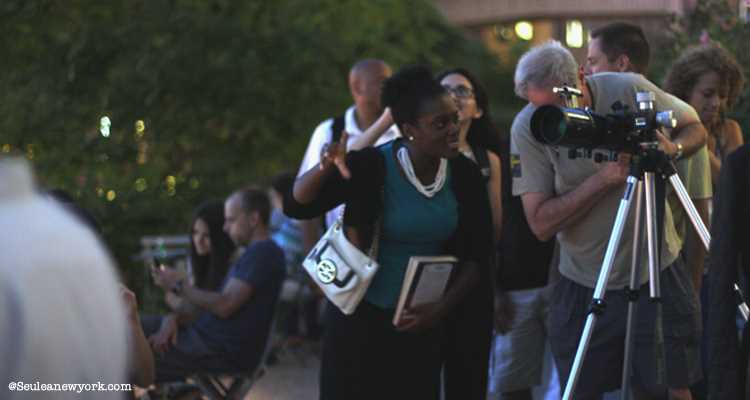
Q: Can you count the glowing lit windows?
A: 2